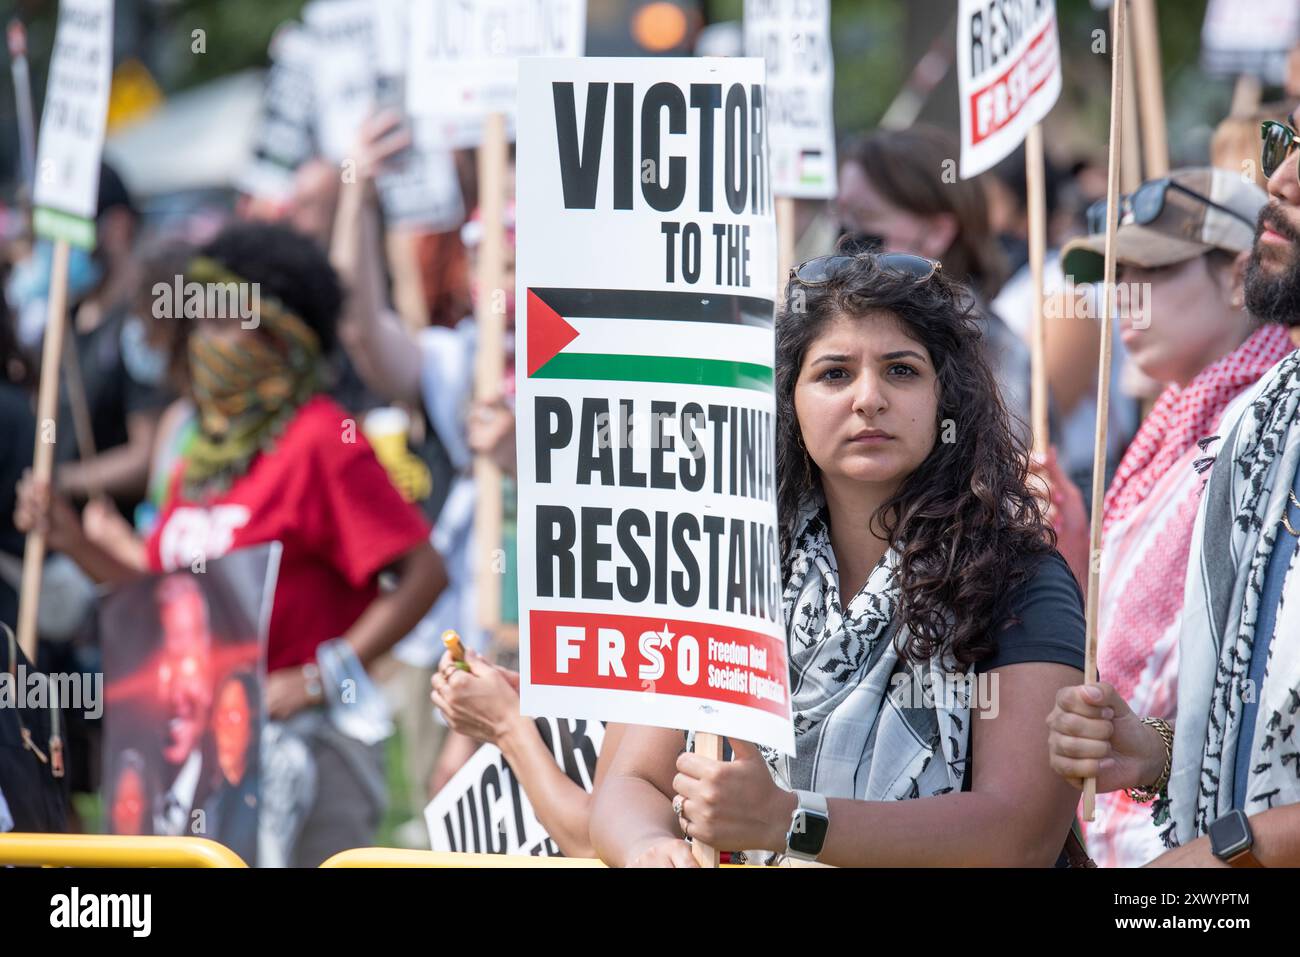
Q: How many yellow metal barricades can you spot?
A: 2